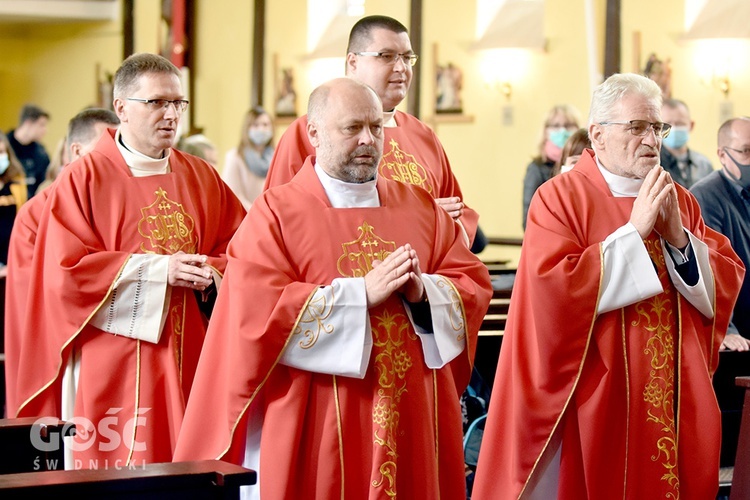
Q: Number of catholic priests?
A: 5